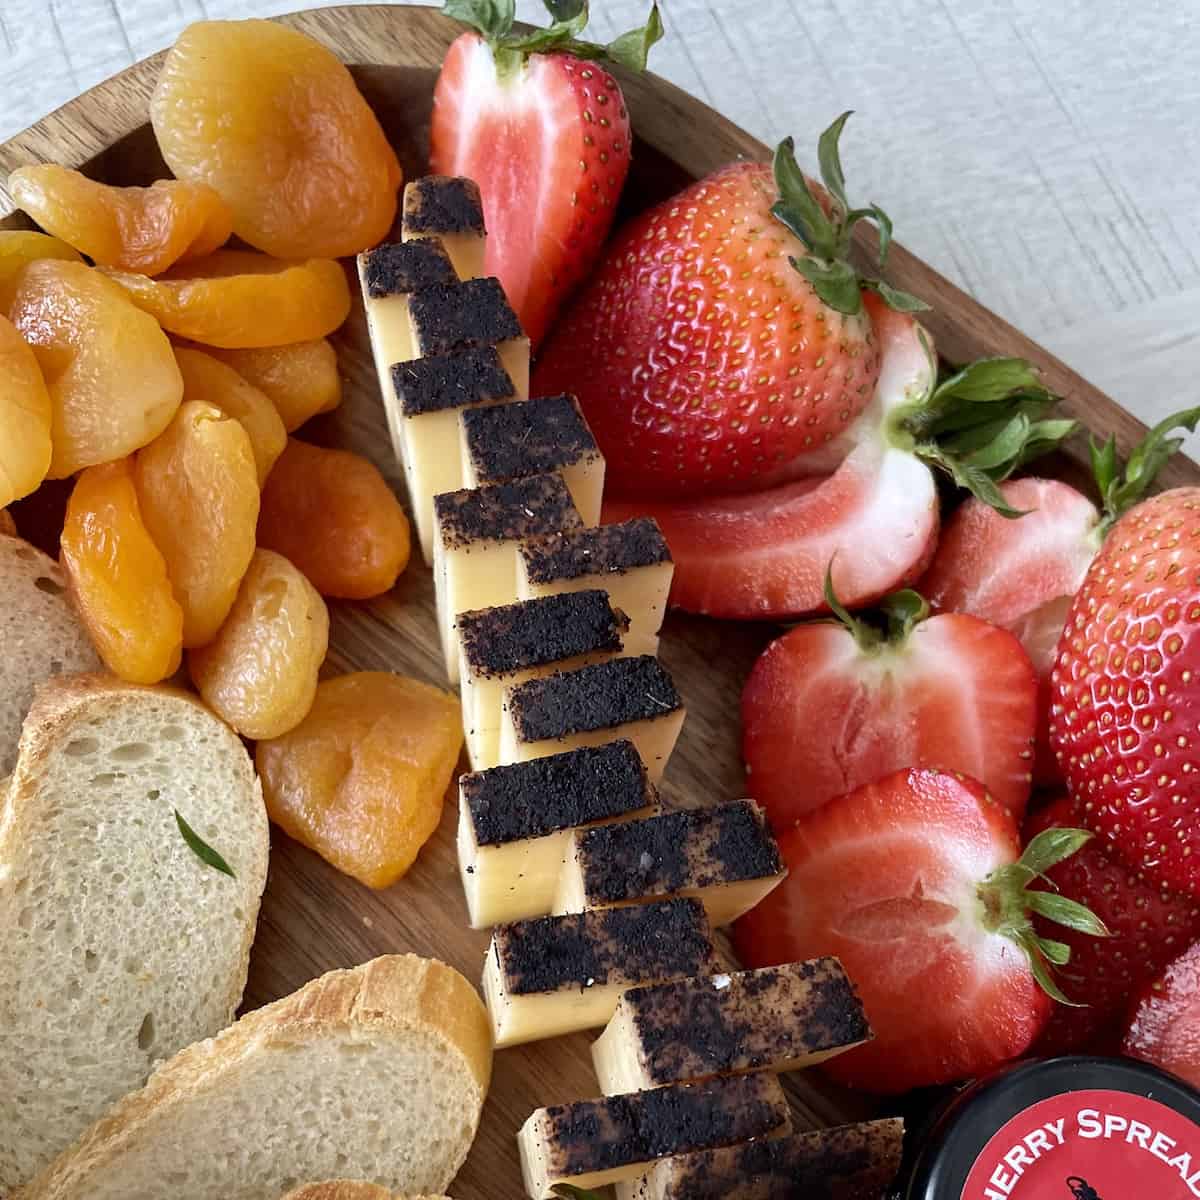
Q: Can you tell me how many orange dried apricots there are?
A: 13